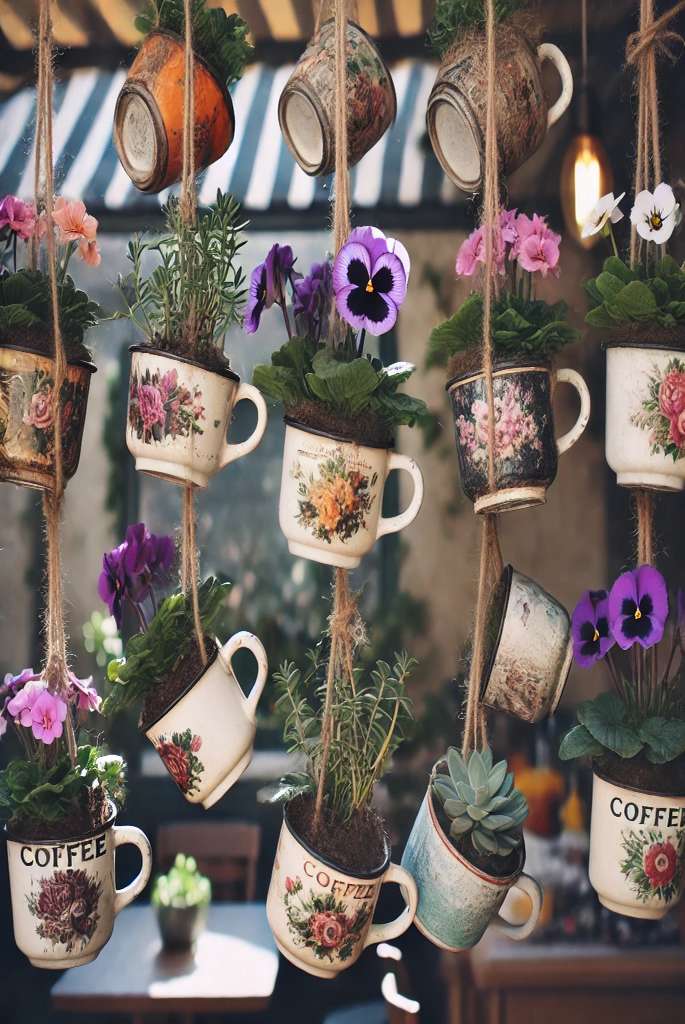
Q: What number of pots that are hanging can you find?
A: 14